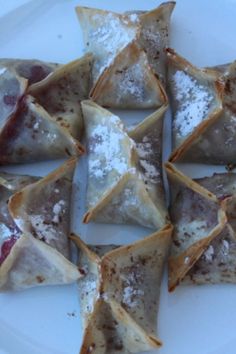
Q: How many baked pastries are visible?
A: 7